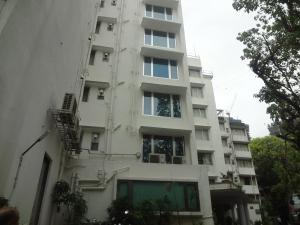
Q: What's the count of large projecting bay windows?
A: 5